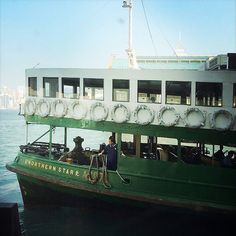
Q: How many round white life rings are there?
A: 10